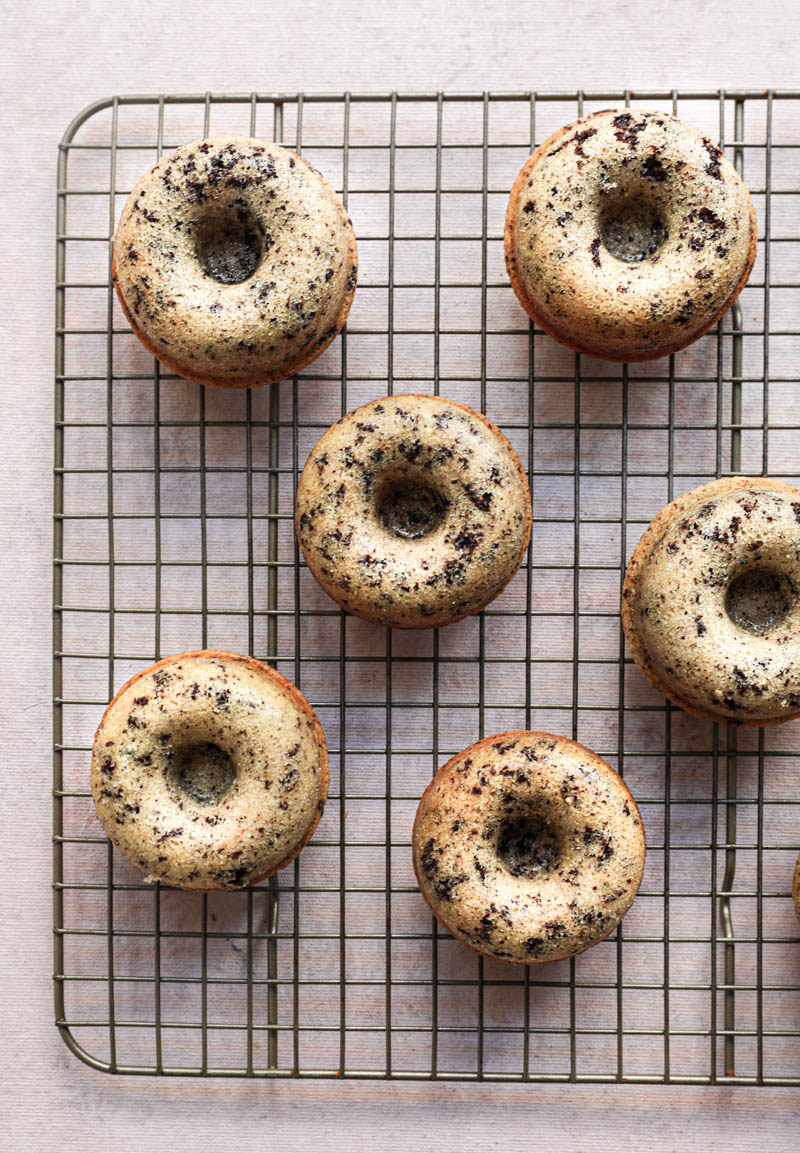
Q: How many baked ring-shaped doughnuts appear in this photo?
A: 6